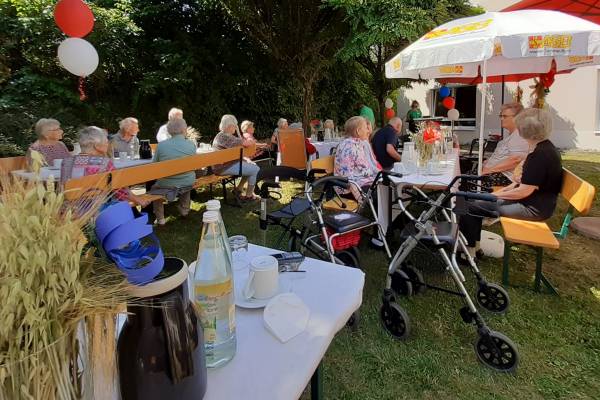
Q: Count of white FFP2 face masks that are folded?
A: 1